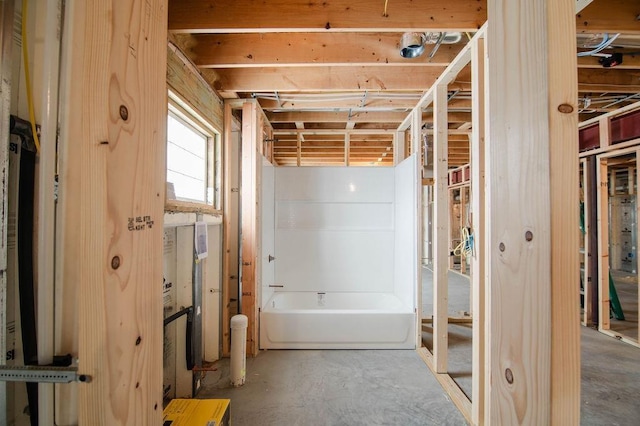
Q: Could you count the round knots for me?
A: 6